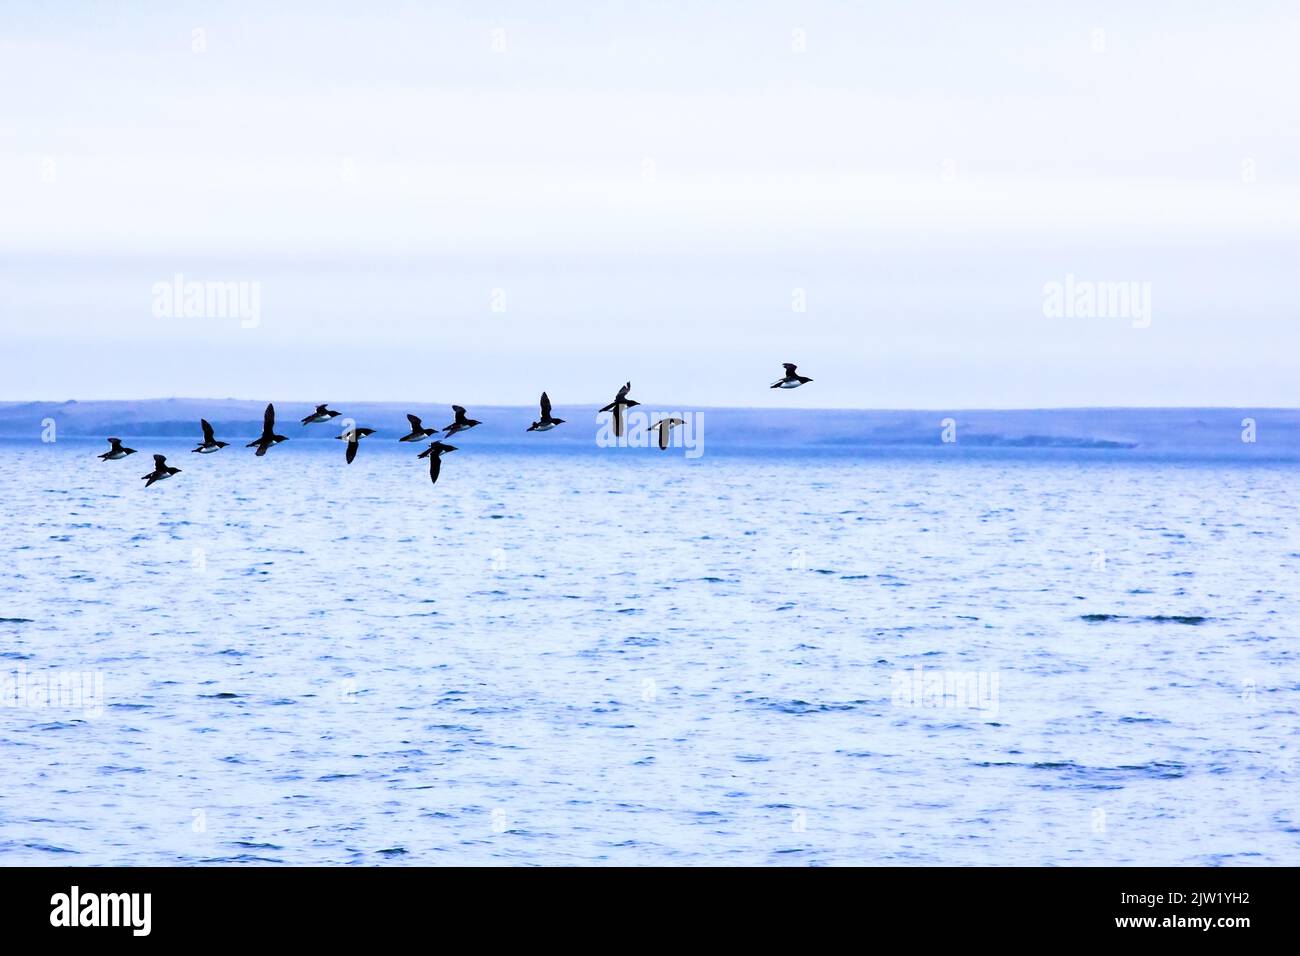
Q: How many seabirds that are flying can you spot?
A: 13